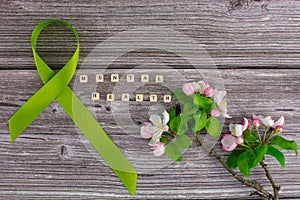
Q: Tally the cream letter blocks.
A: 12